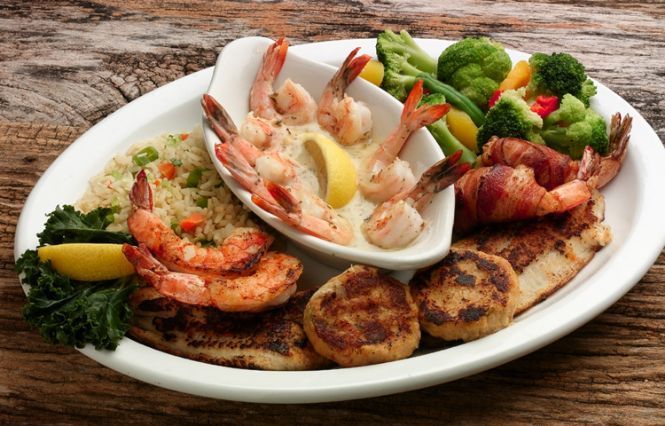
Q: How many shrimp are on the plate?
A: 11